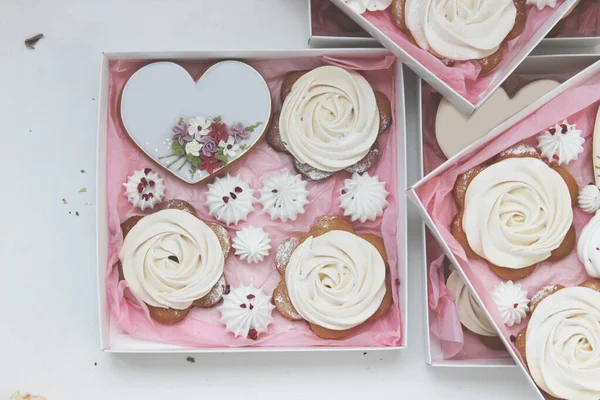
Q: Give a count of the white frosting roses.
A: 7